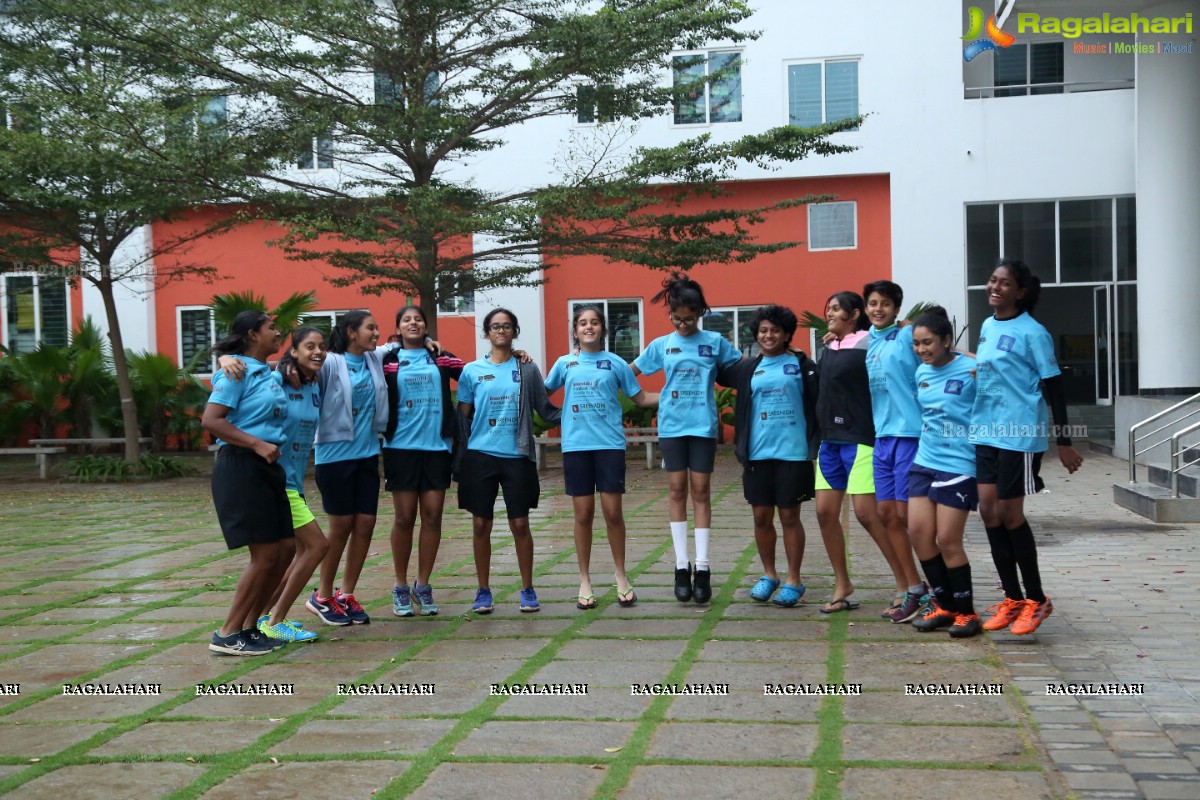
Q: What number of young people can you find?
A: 12